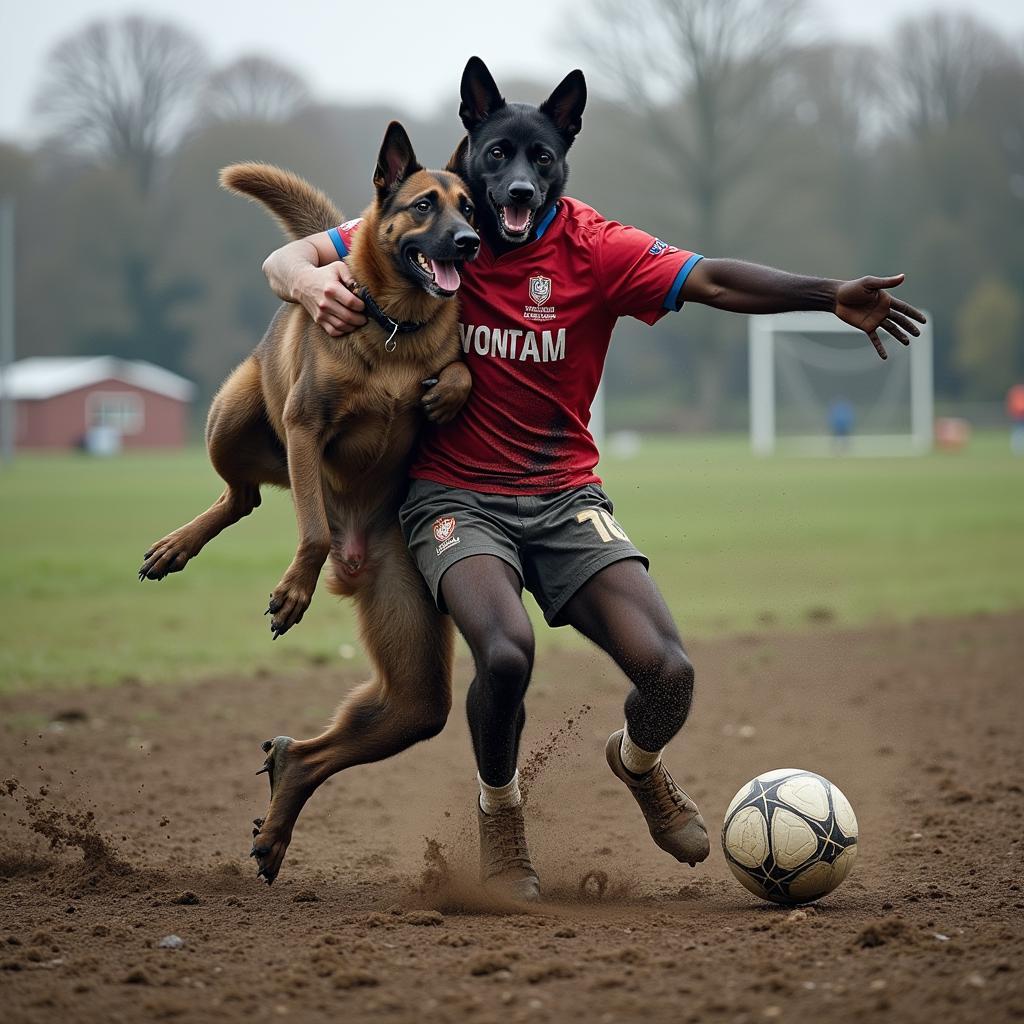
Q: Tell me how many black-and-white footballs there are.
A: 1